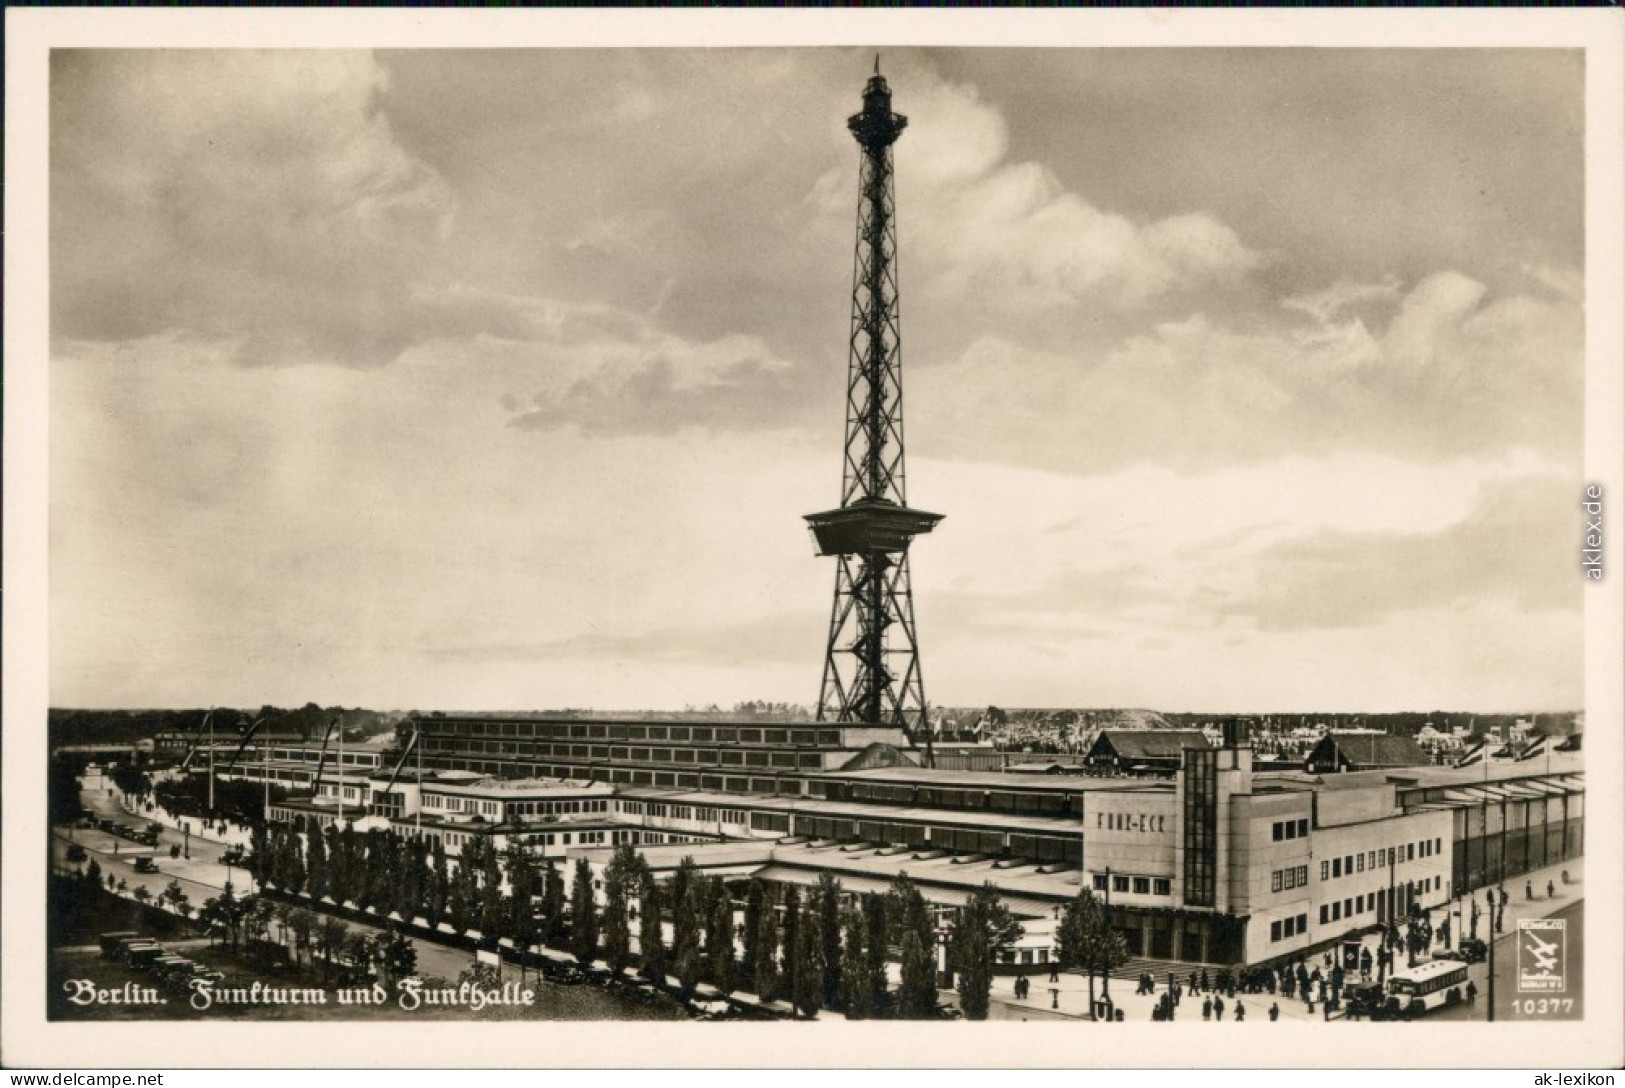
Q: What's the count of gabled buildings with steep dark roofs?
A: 2